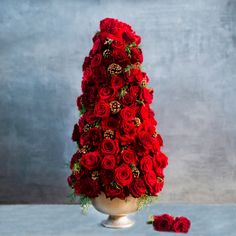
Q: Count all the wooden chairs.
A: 0